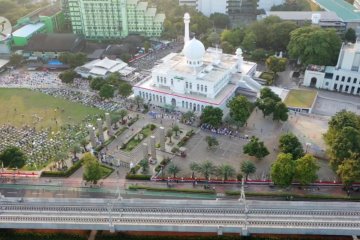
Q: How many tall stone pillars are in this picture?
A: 6